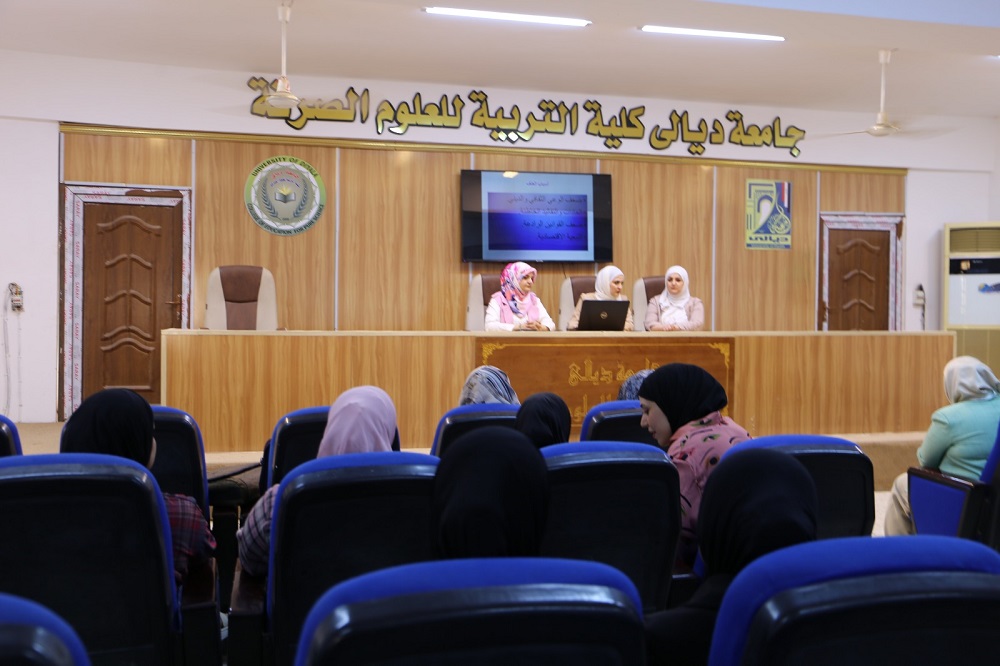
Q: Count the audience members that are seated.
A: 9